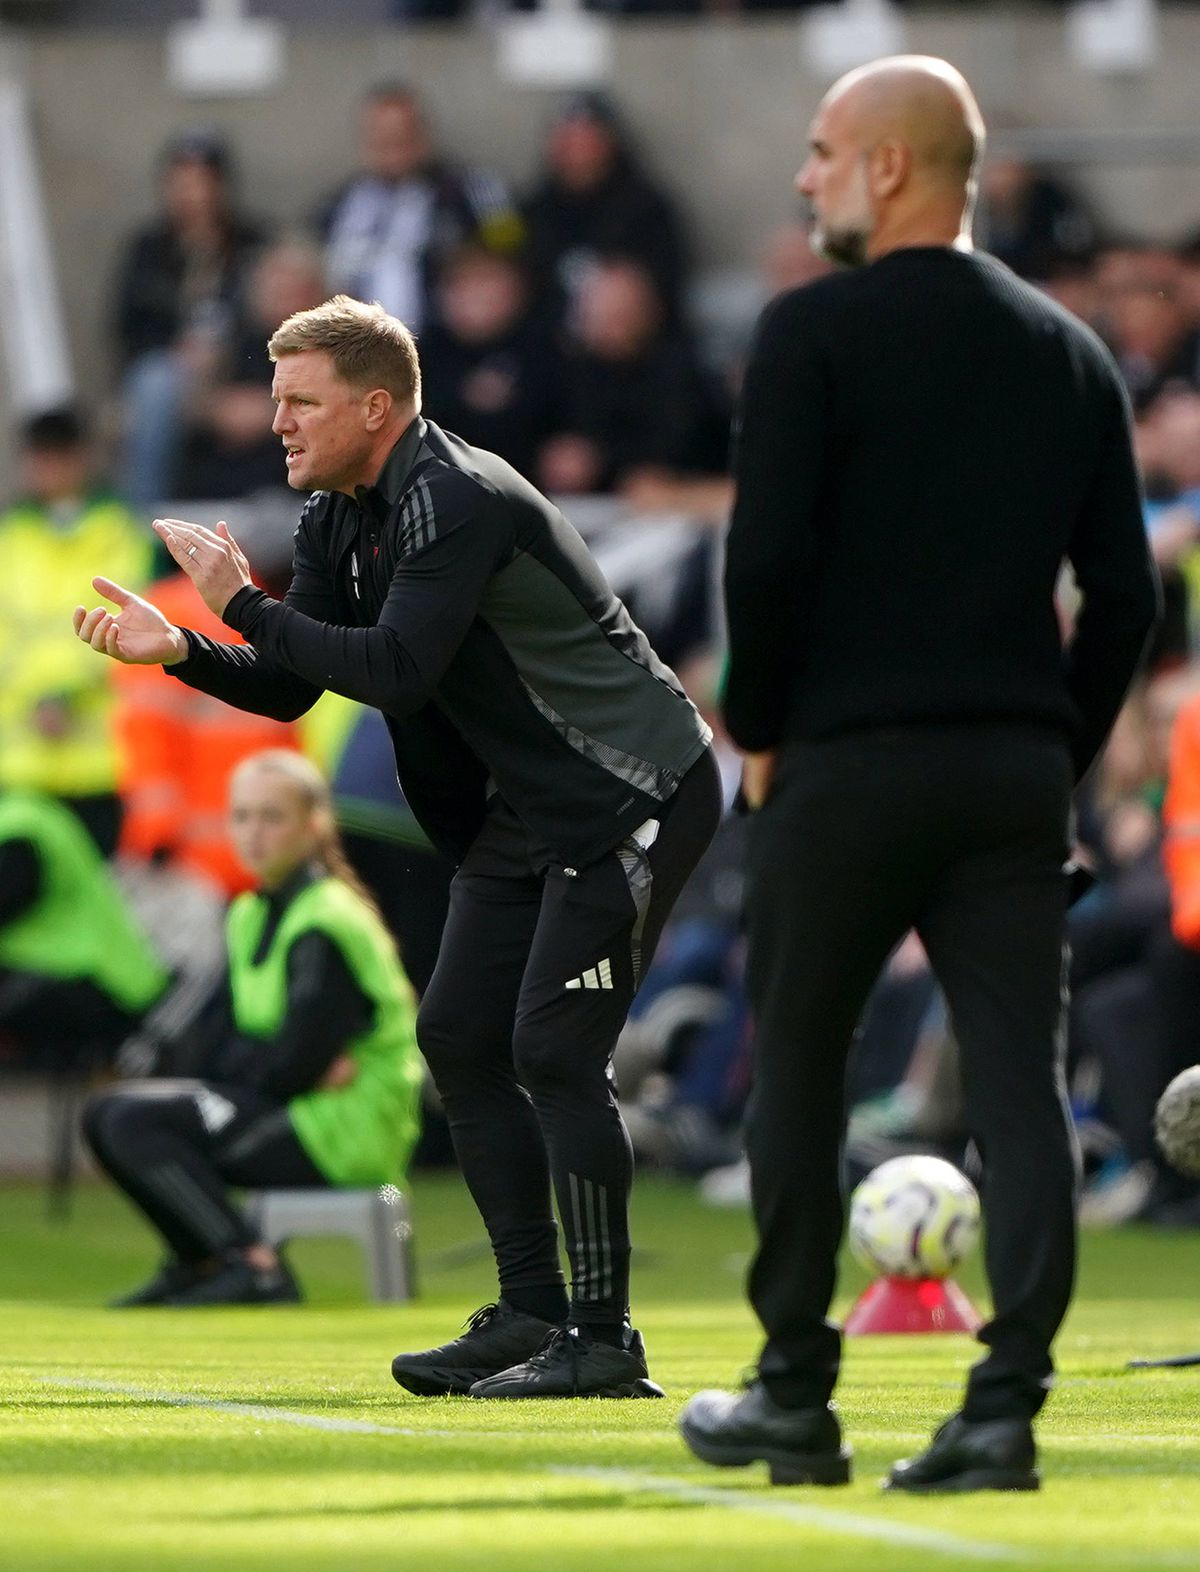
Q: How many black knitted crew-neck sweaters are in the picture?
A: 1